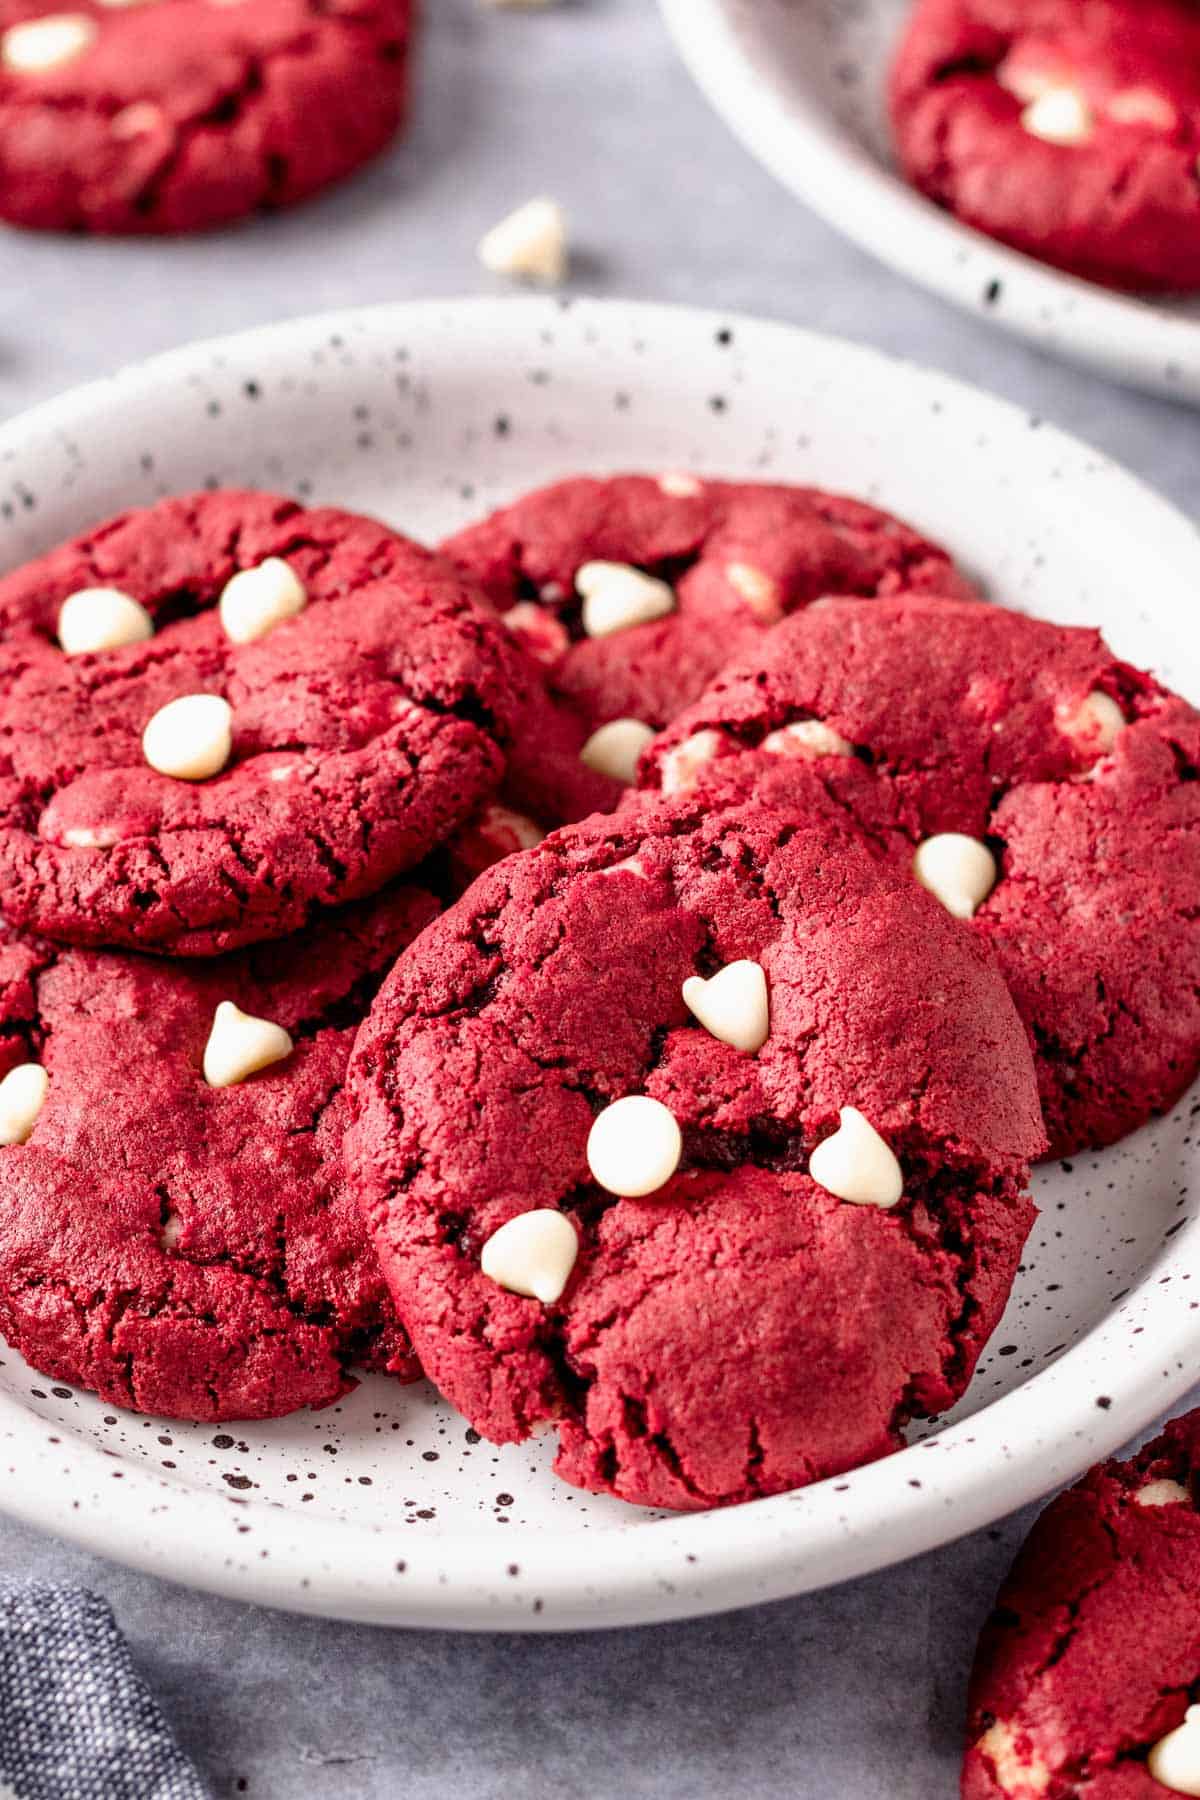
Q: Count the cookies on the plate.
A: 5